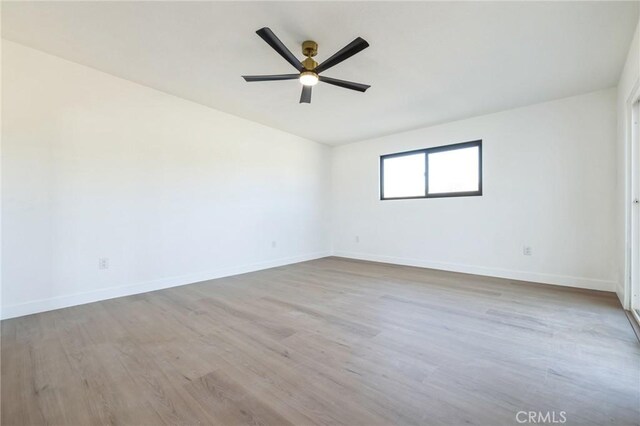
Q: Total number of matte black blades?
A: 5